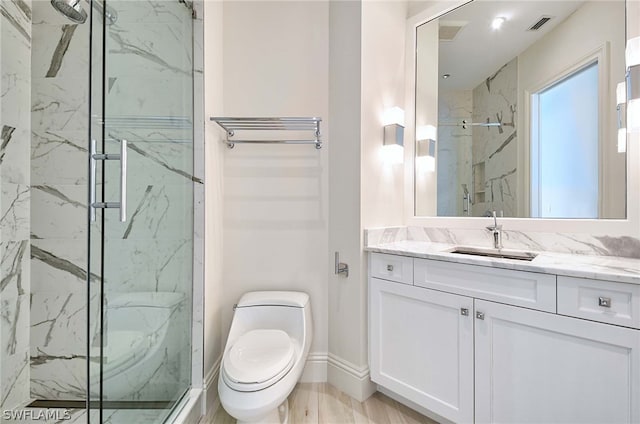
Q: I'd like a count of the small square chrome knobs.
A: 4